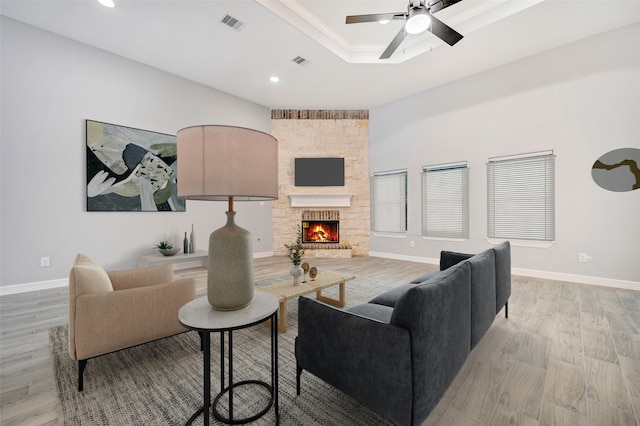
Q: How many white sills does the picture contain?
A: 3